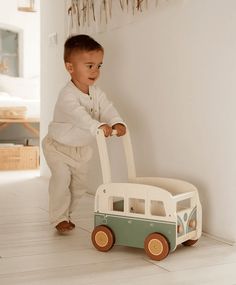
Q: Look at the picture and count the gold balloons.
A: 0